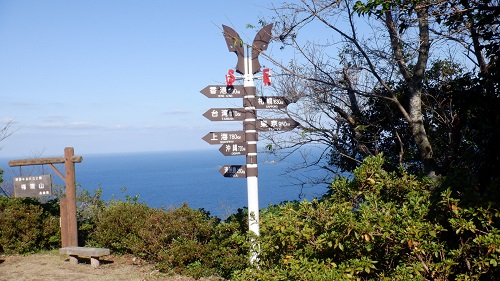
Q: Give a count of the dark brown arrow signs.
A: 7